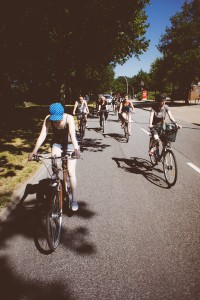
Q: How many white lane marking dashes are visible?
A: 3